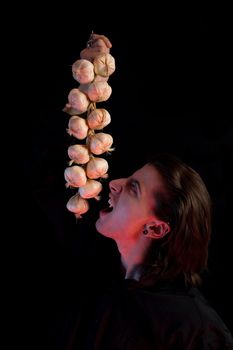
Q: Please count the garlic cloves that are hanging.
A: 12